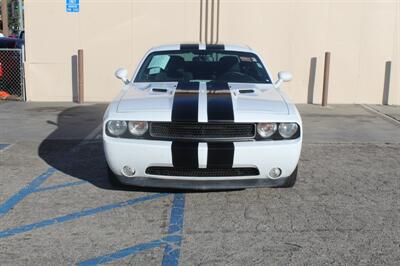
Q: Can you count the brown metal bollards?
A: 2